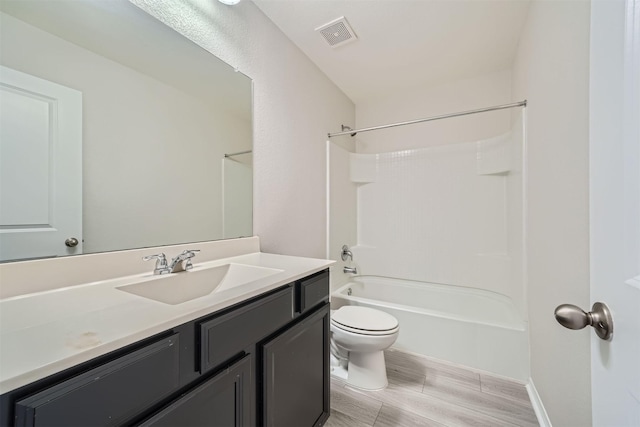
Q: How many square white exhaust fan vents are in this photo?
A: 1